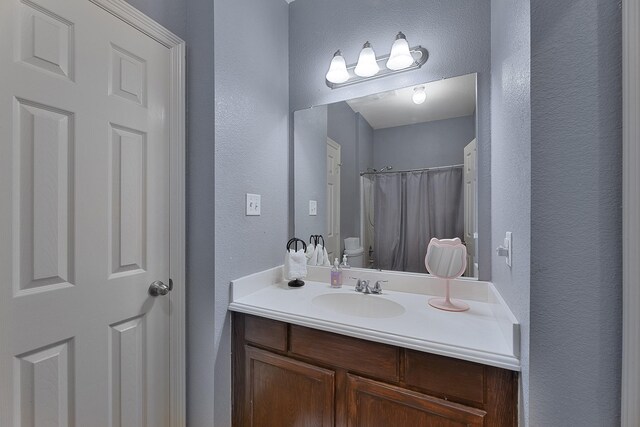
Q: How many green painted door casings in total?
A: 0